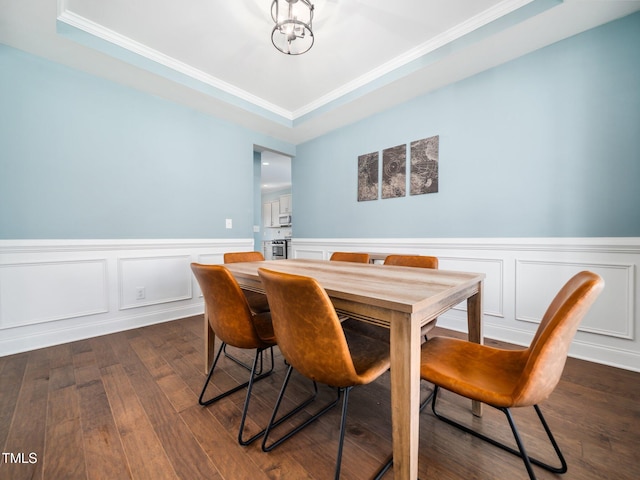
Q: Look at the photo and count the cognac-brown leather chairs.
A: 6